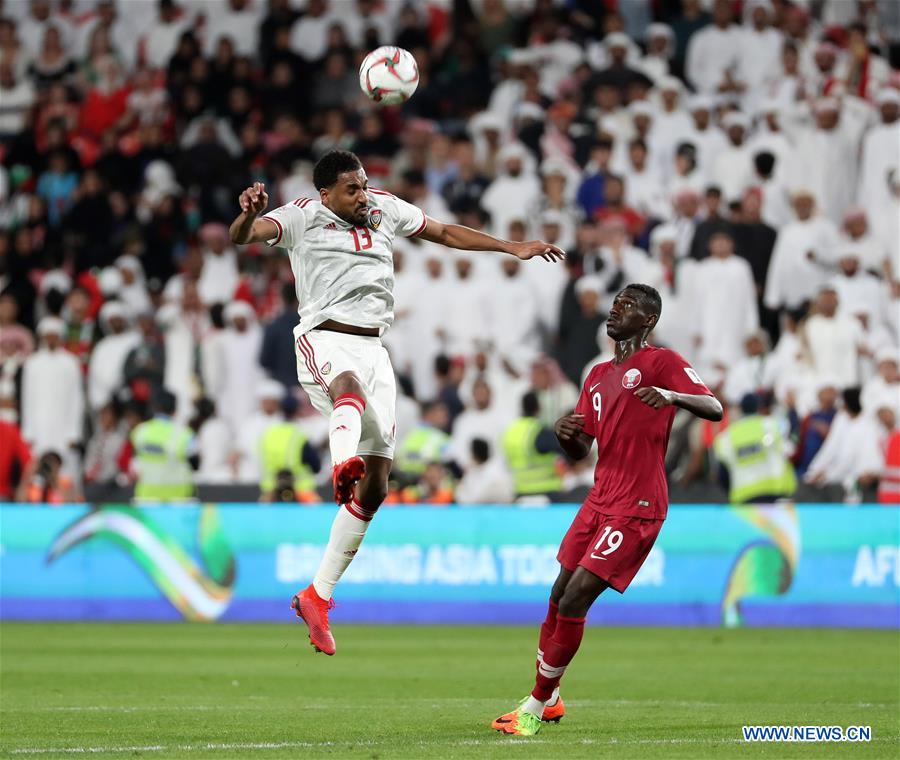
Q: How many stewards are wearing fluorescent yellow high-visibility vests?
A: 5